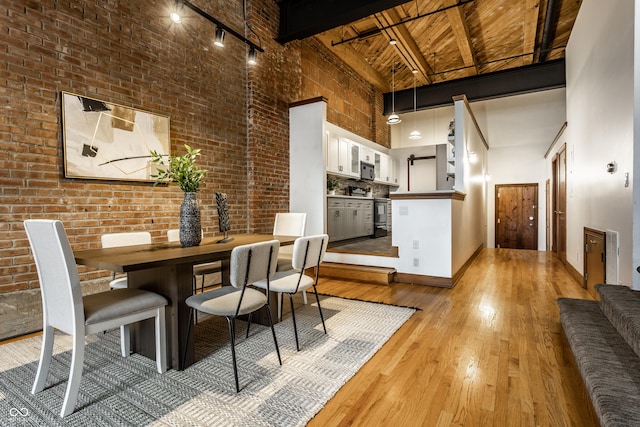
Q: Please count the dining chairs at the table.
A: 6